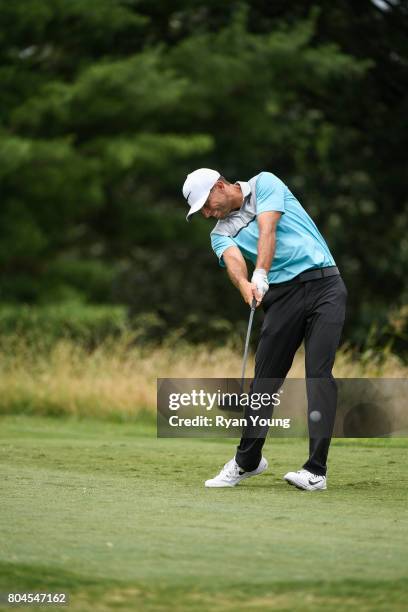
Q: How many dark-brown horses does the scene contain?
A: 0